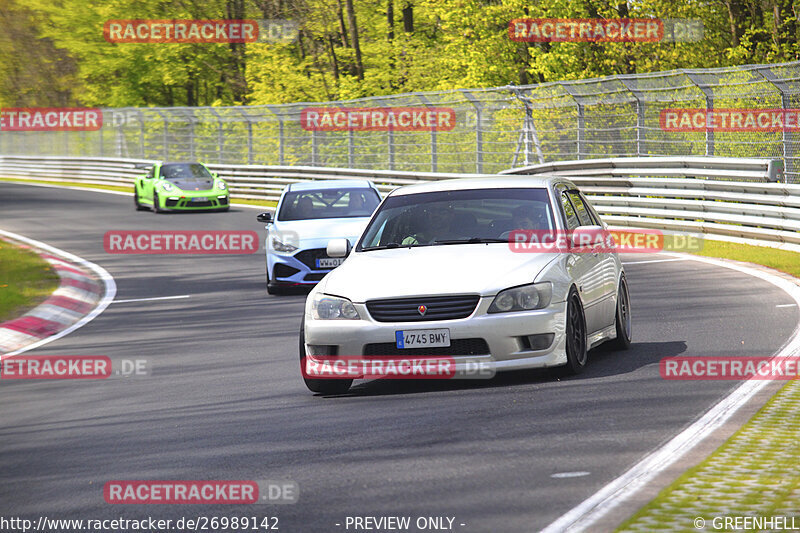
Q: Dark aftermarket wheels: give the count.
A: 2